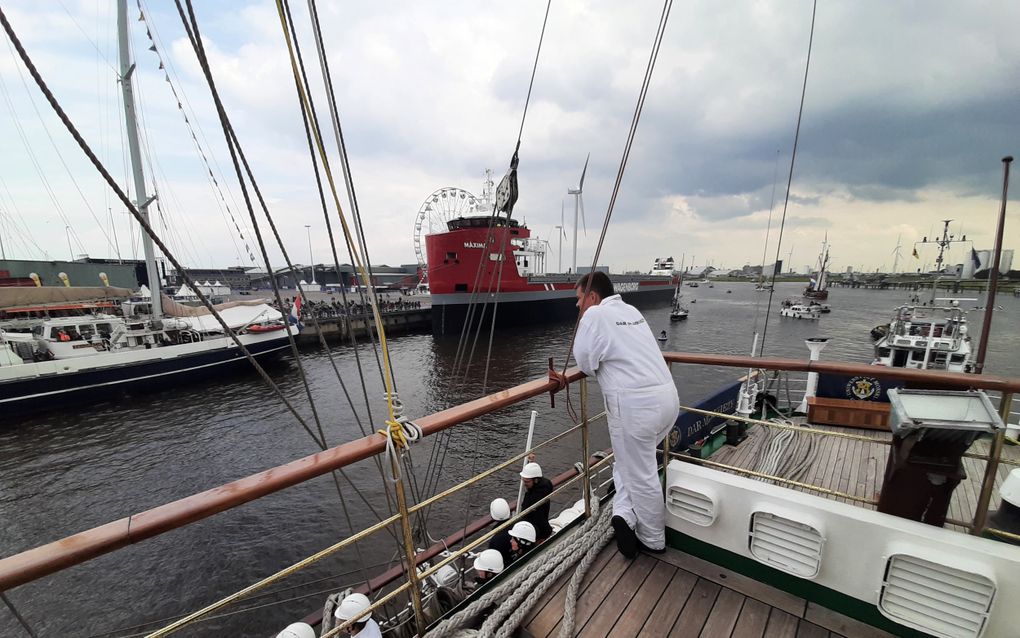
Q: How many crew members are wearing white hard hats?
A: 6